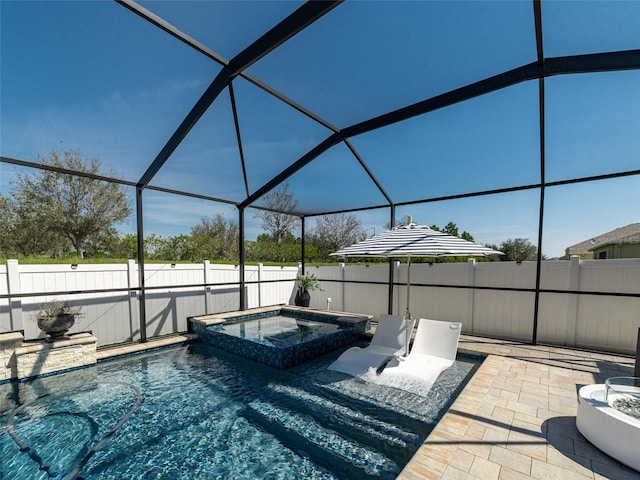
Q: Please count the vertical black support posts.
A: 5